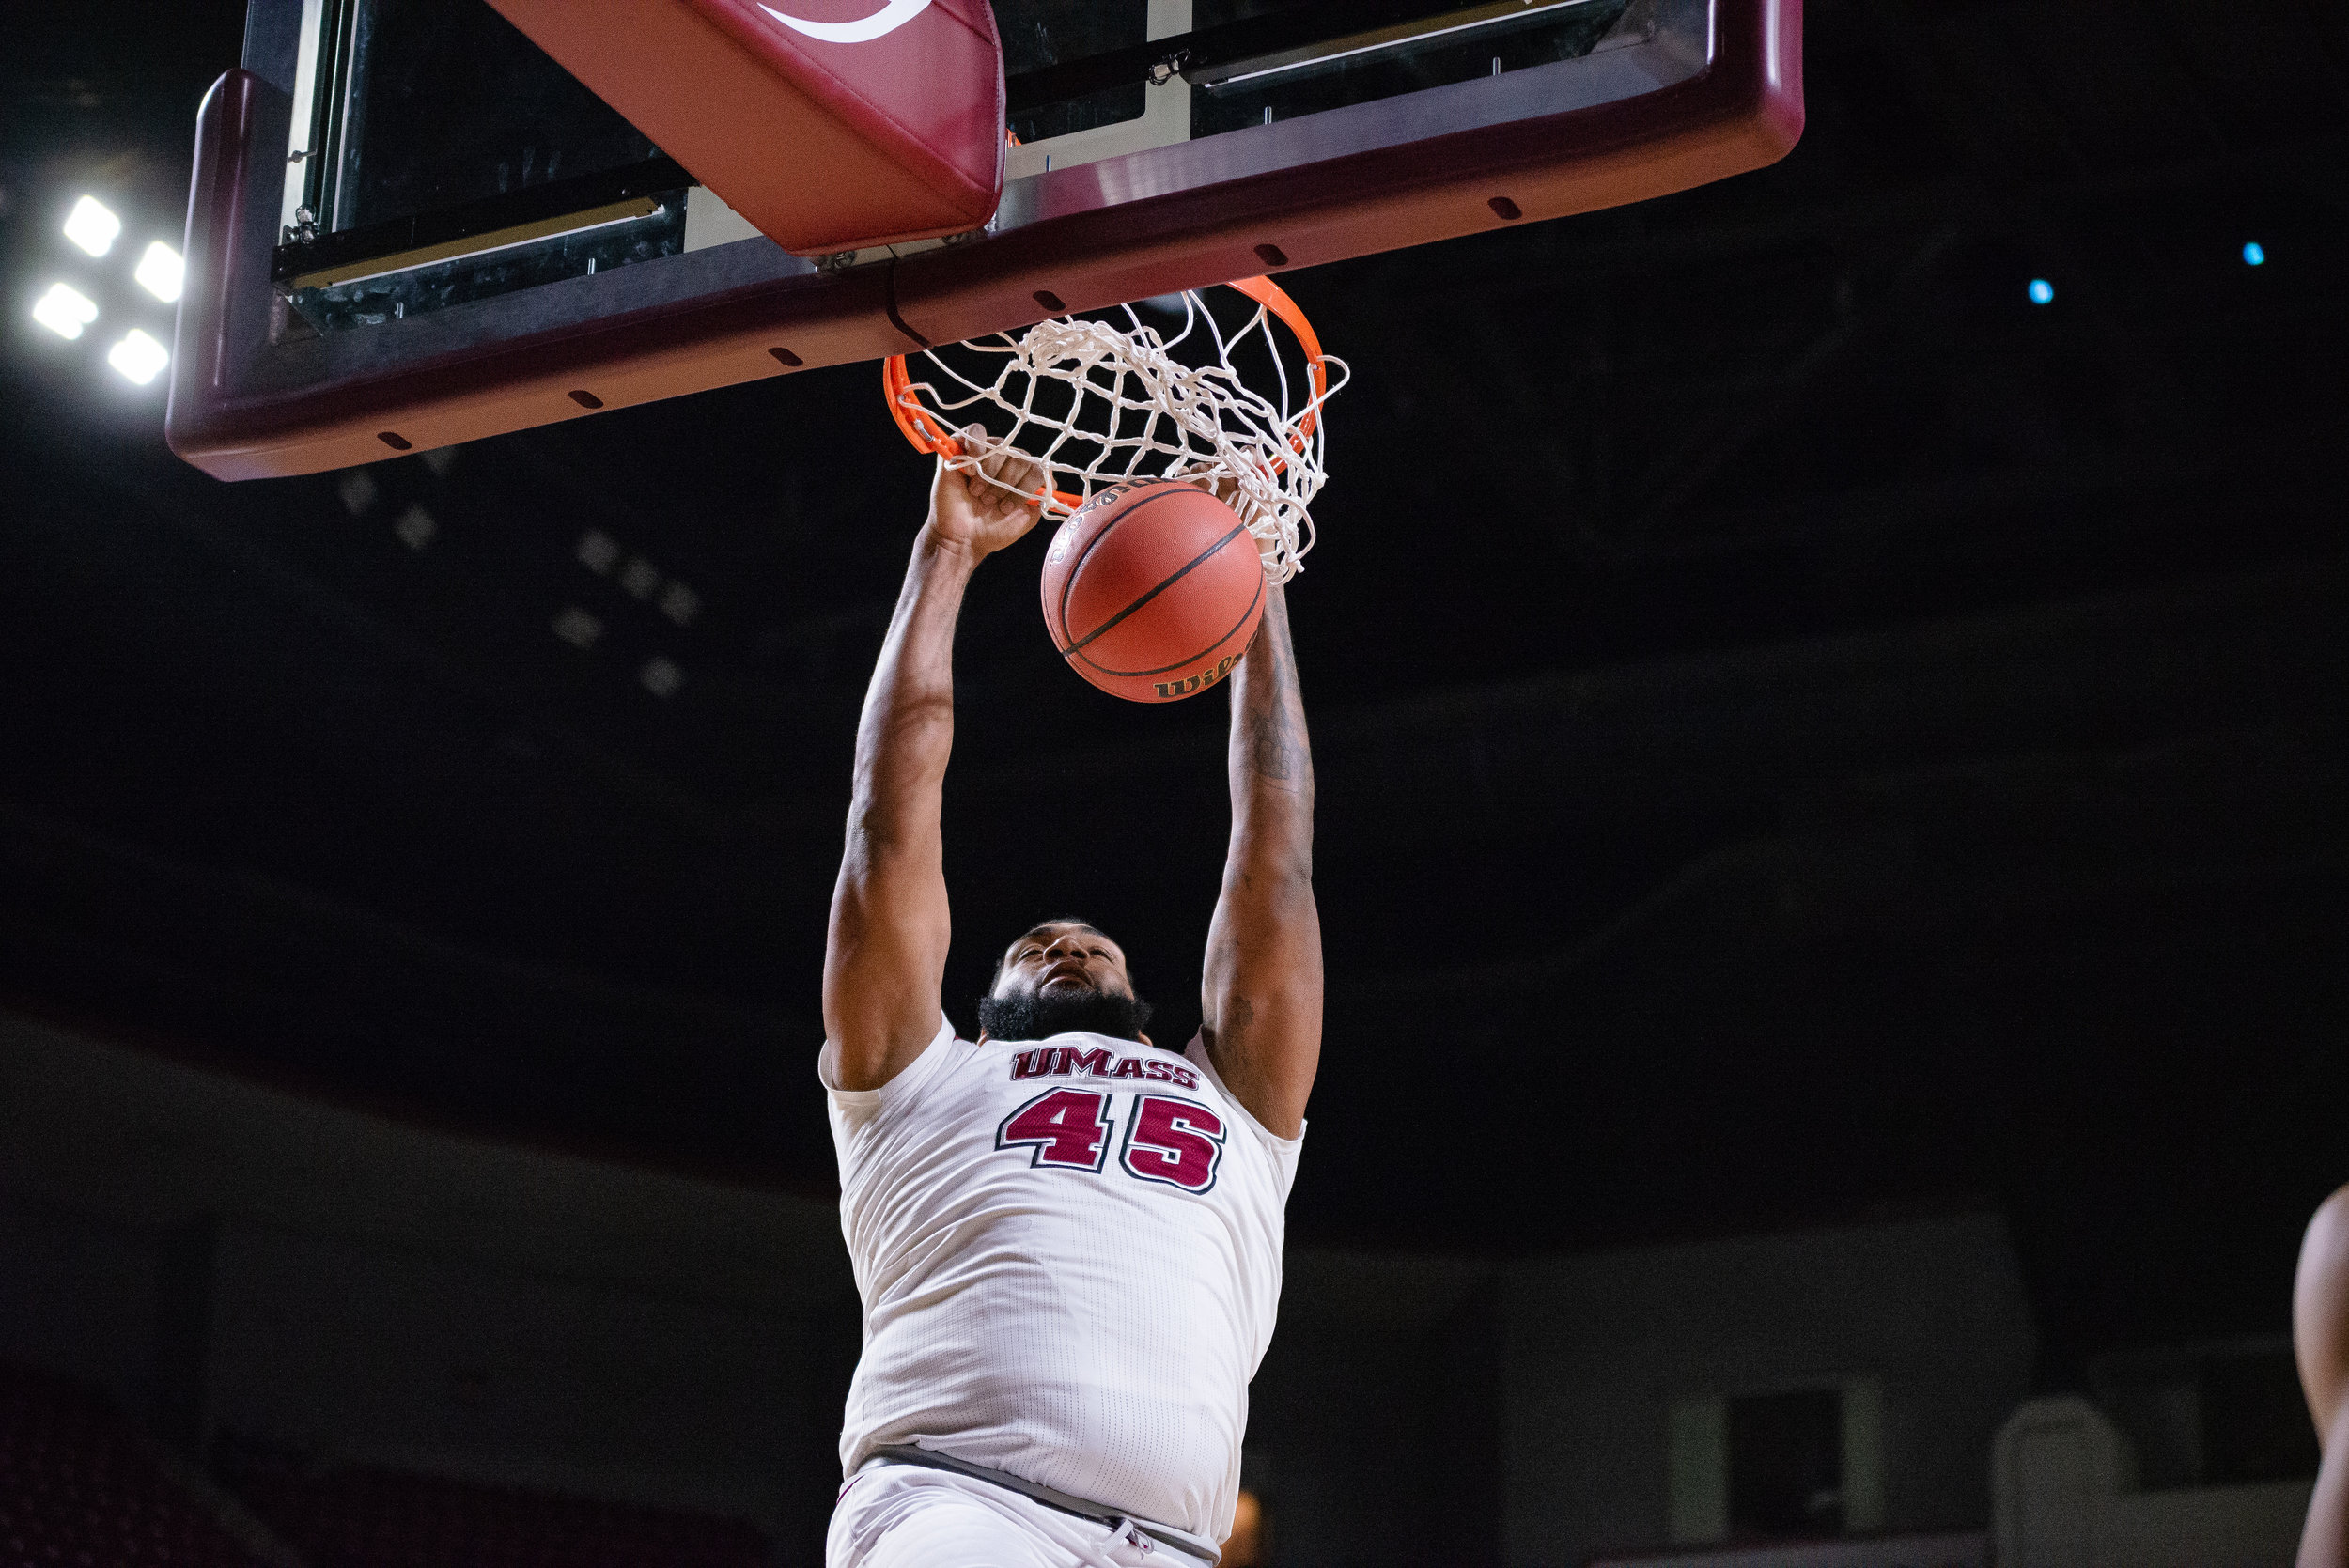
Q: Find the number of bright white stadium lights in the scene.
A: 4